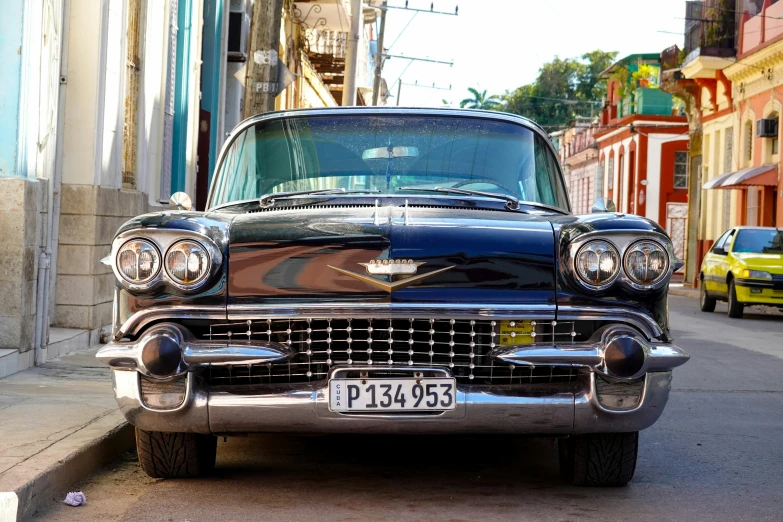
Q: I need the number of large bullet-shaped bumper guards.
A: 2